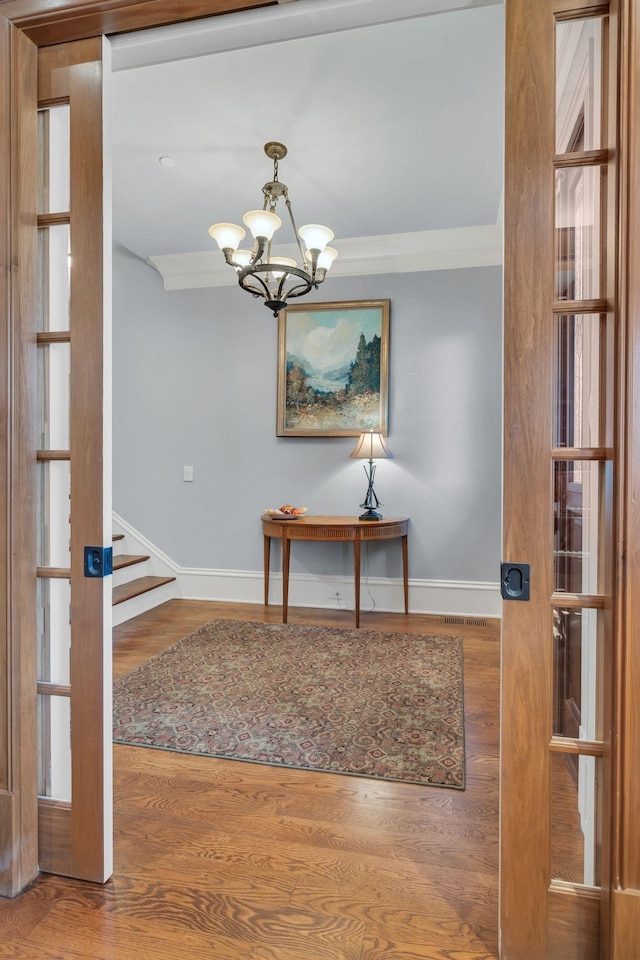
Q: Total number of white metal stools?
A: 0